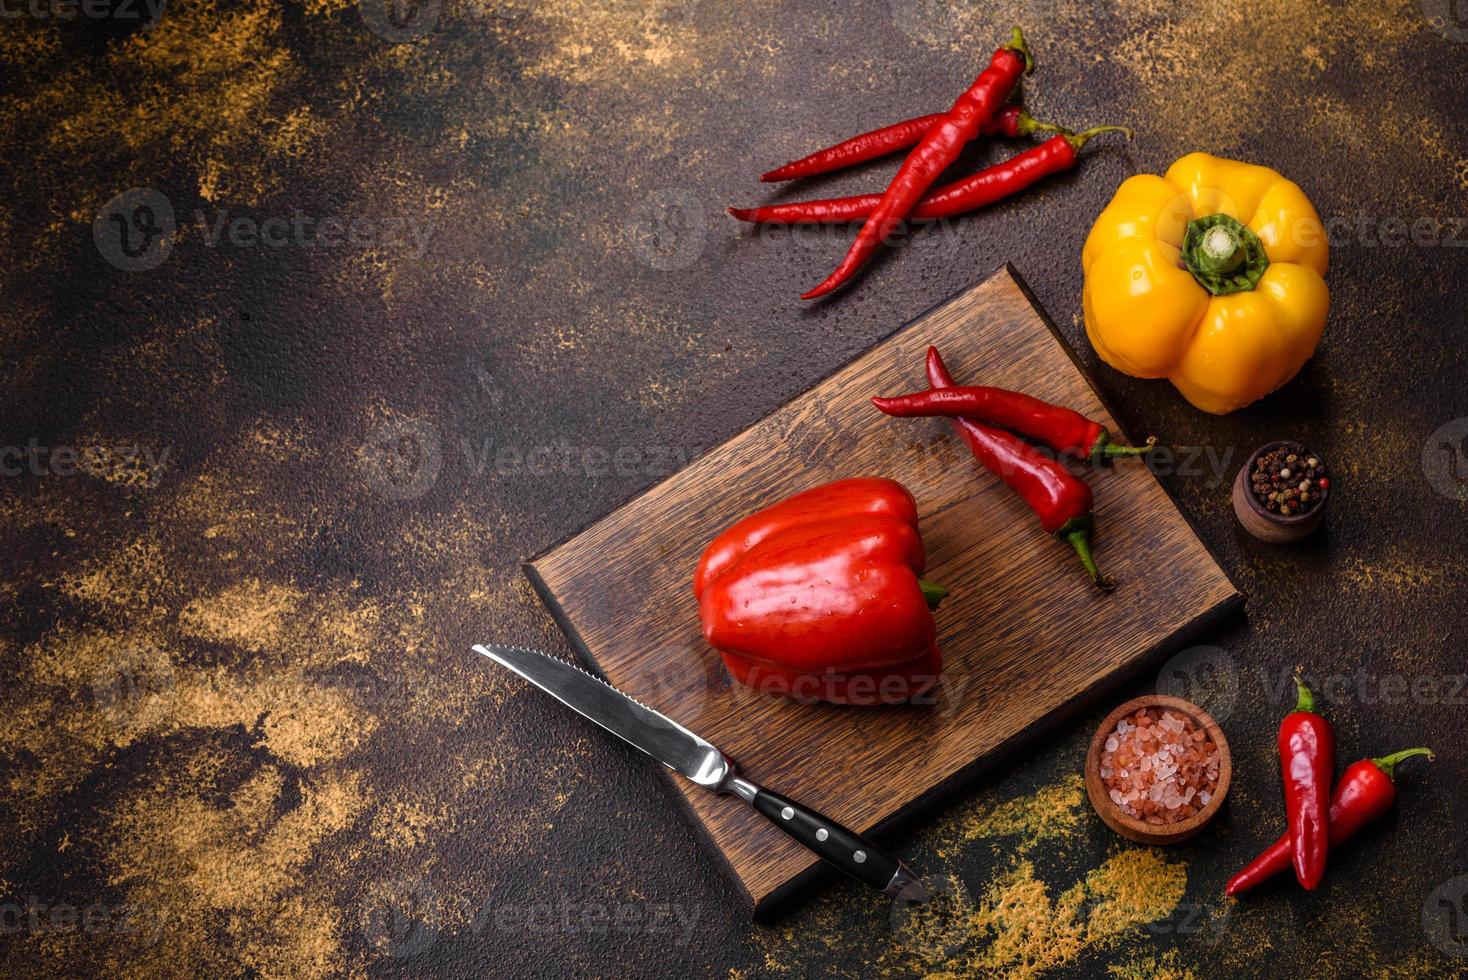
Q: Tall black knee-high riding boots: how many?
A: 0